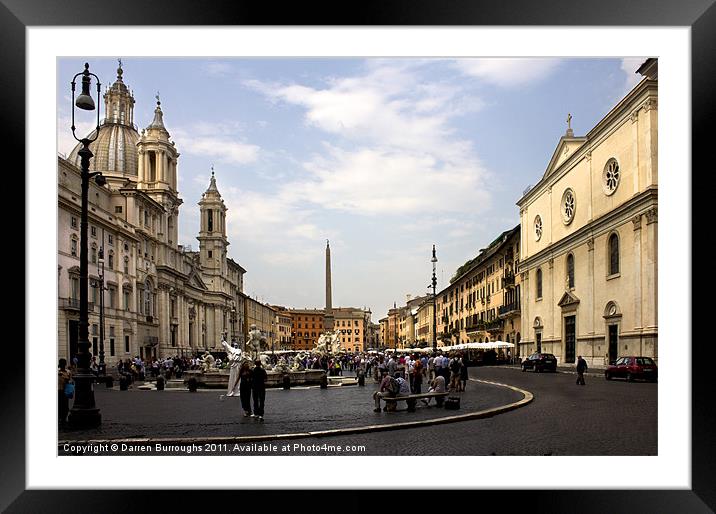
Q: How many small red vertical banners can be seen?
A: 0